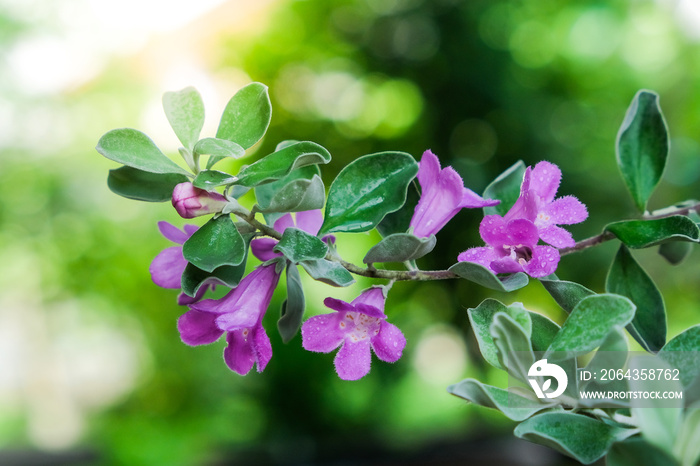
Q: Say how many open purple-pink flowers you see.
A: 7